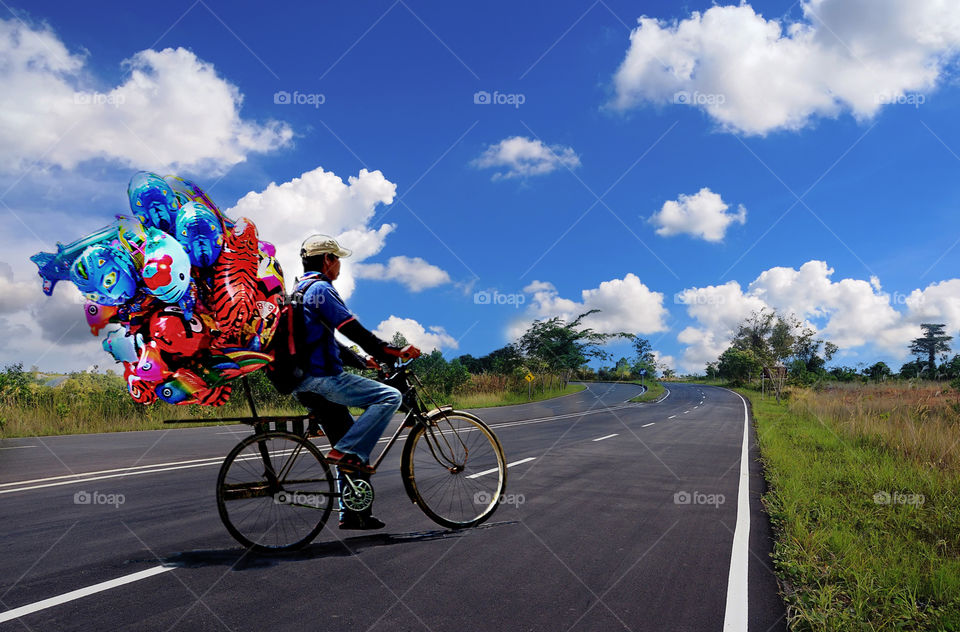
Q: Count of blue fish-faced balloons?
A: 1